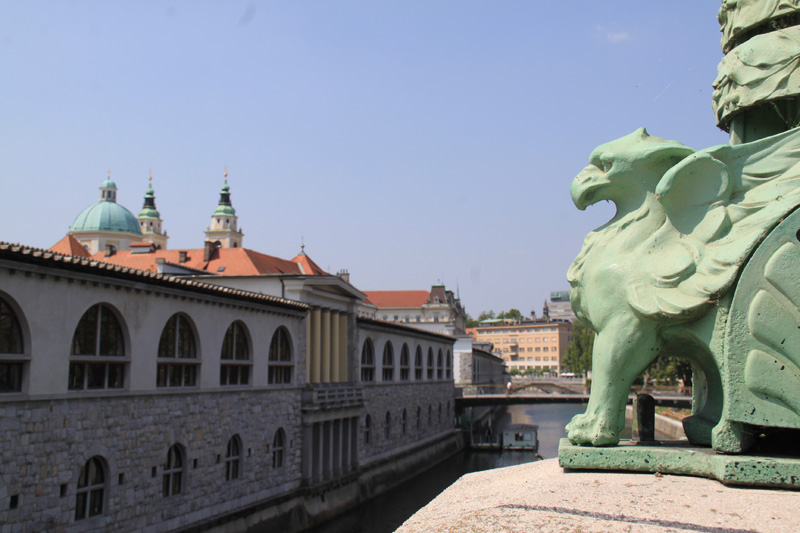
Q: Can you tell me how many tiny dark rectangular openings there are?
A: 9